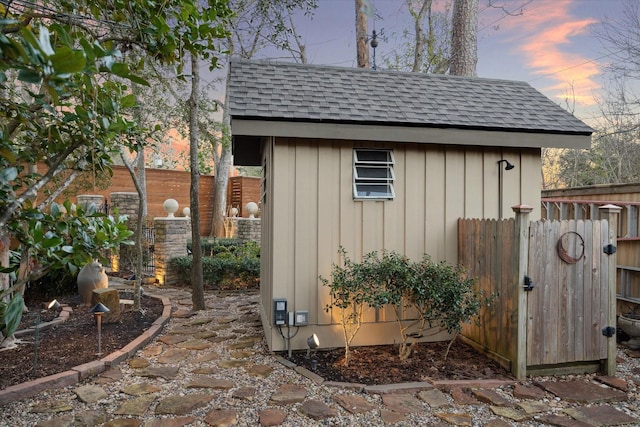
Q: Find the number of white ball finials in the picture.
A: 4